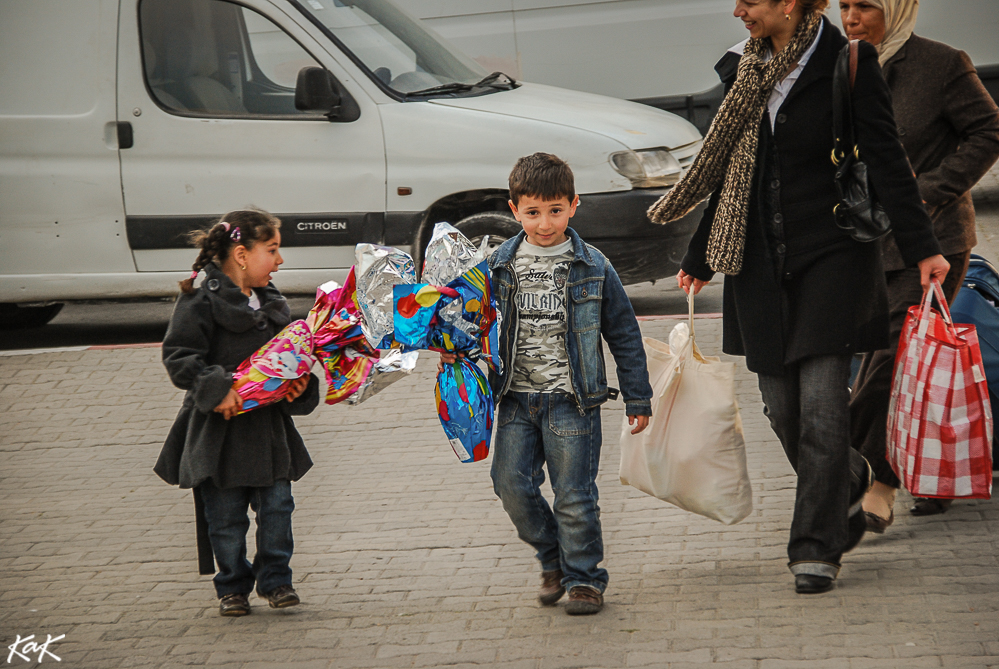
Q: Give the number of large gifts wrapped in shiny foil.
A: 2